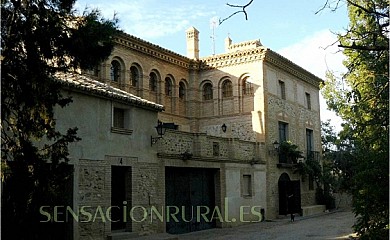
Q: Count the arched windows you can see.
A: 8